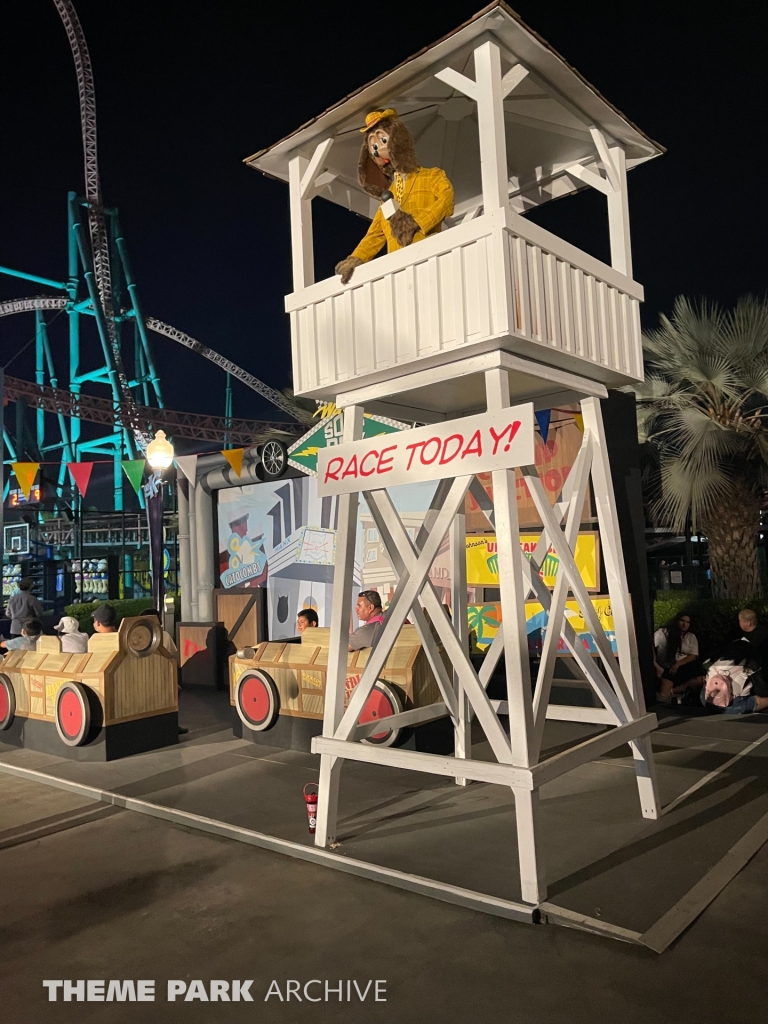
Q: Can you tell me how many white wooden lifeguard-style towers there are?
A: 1